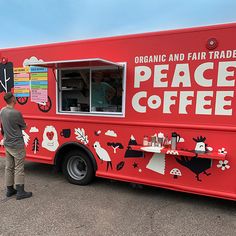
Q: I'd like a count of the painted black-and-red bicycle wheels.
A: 2